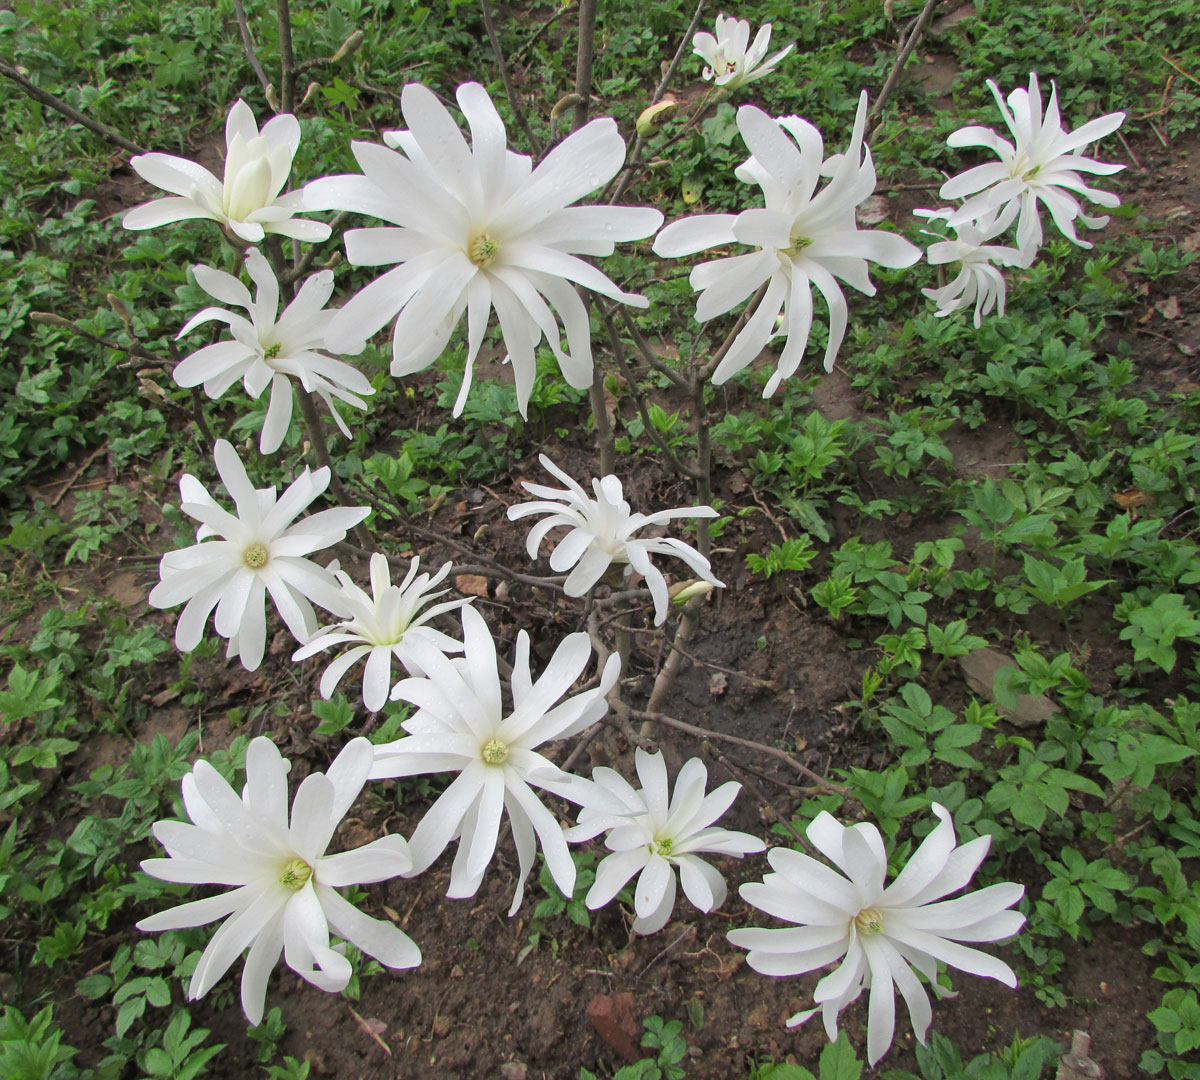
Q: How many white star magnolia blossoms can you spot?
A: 14